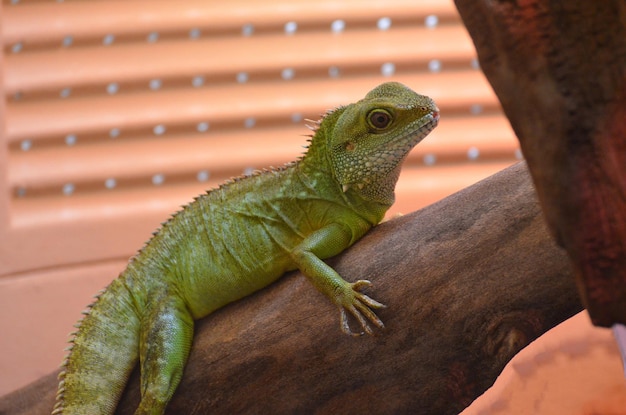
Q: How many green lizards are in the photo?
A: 1